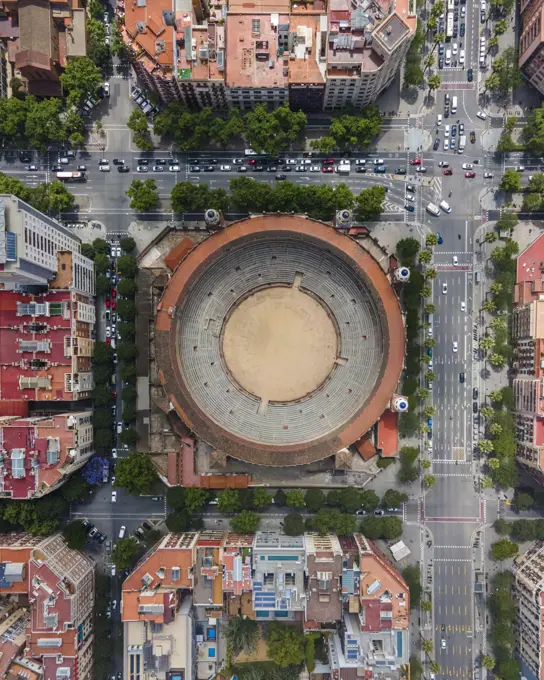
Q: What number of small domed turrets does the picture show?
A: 4